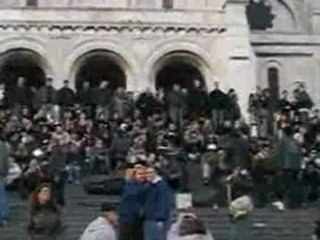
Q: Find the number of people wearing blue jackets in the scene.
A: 2